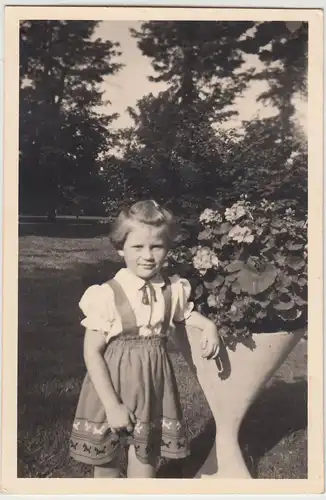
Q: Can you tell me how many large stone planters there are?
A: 1